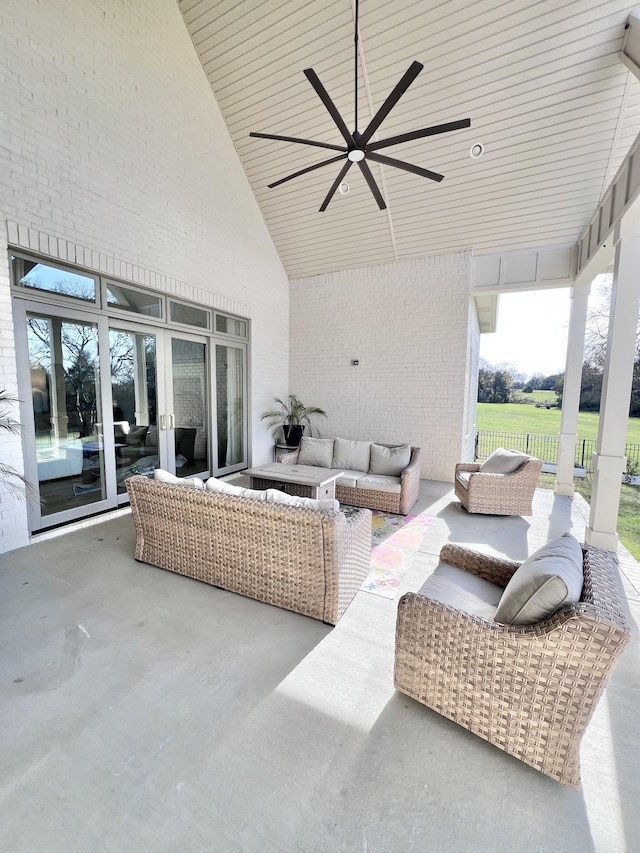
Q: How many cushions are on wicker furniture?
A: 12